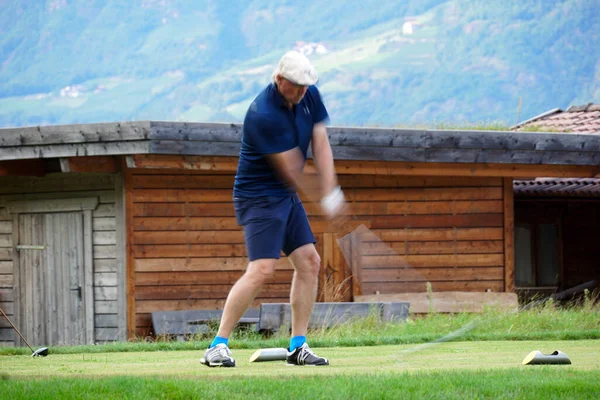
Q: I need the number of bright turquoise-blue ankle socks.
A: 2